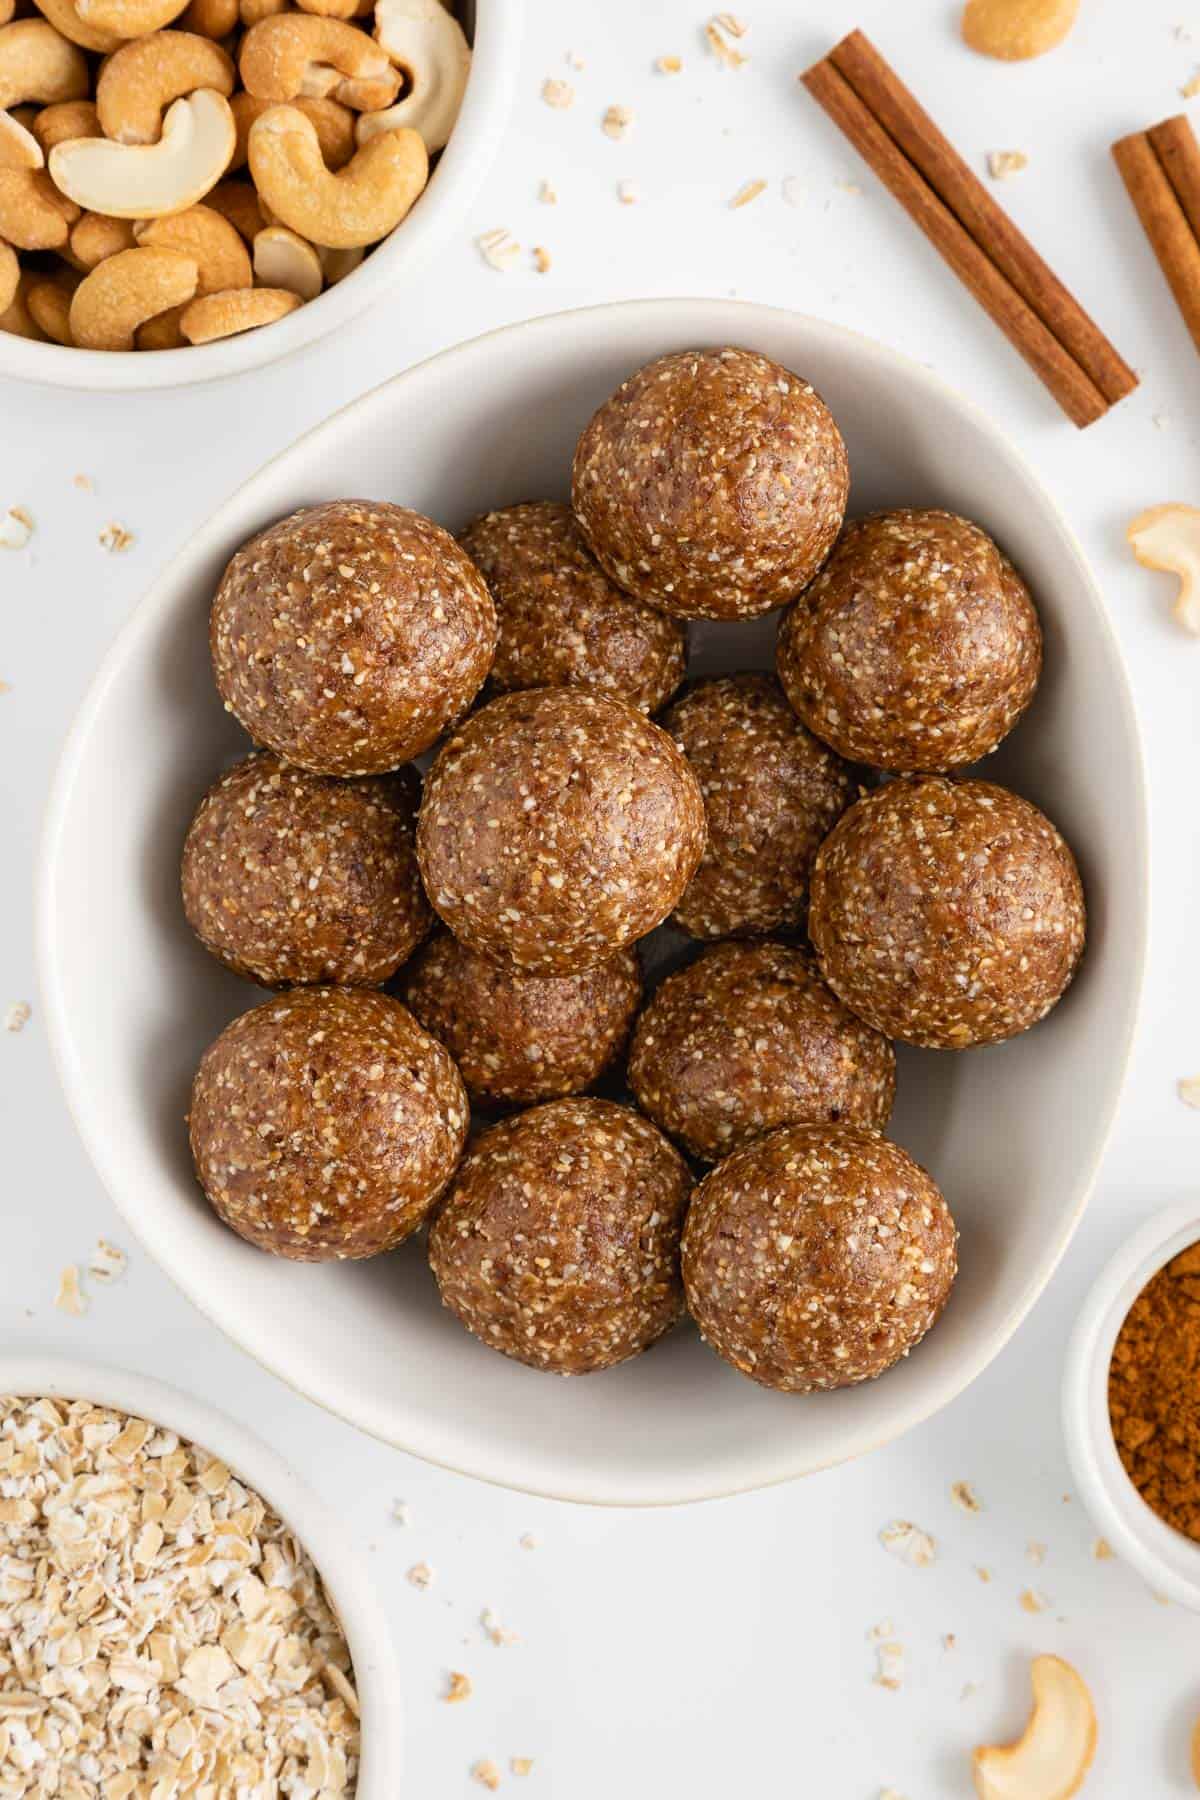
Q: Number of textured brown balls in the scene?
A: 13